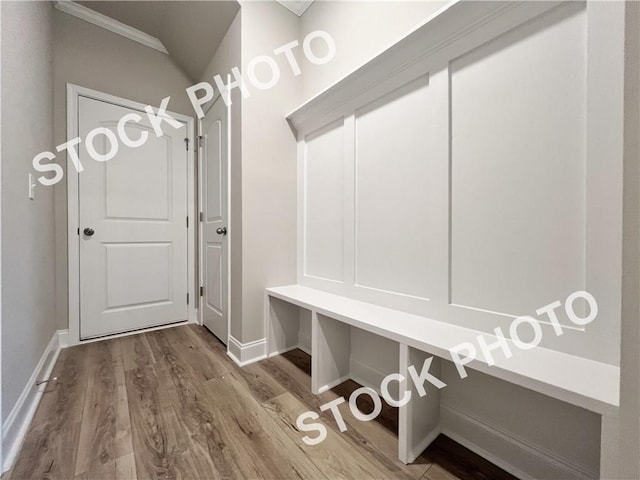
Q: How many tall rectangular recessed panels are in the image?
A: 3